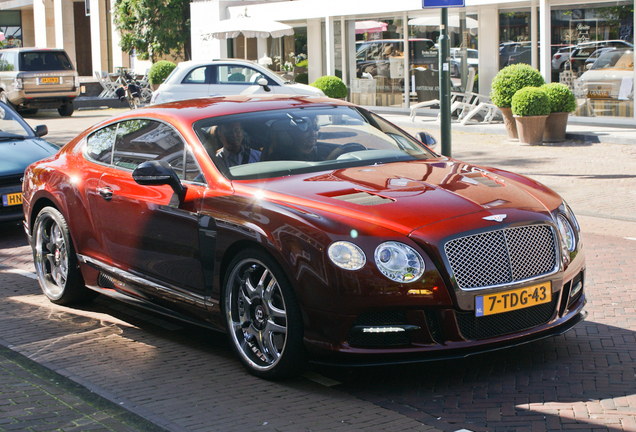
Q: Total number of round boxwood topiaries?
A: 5